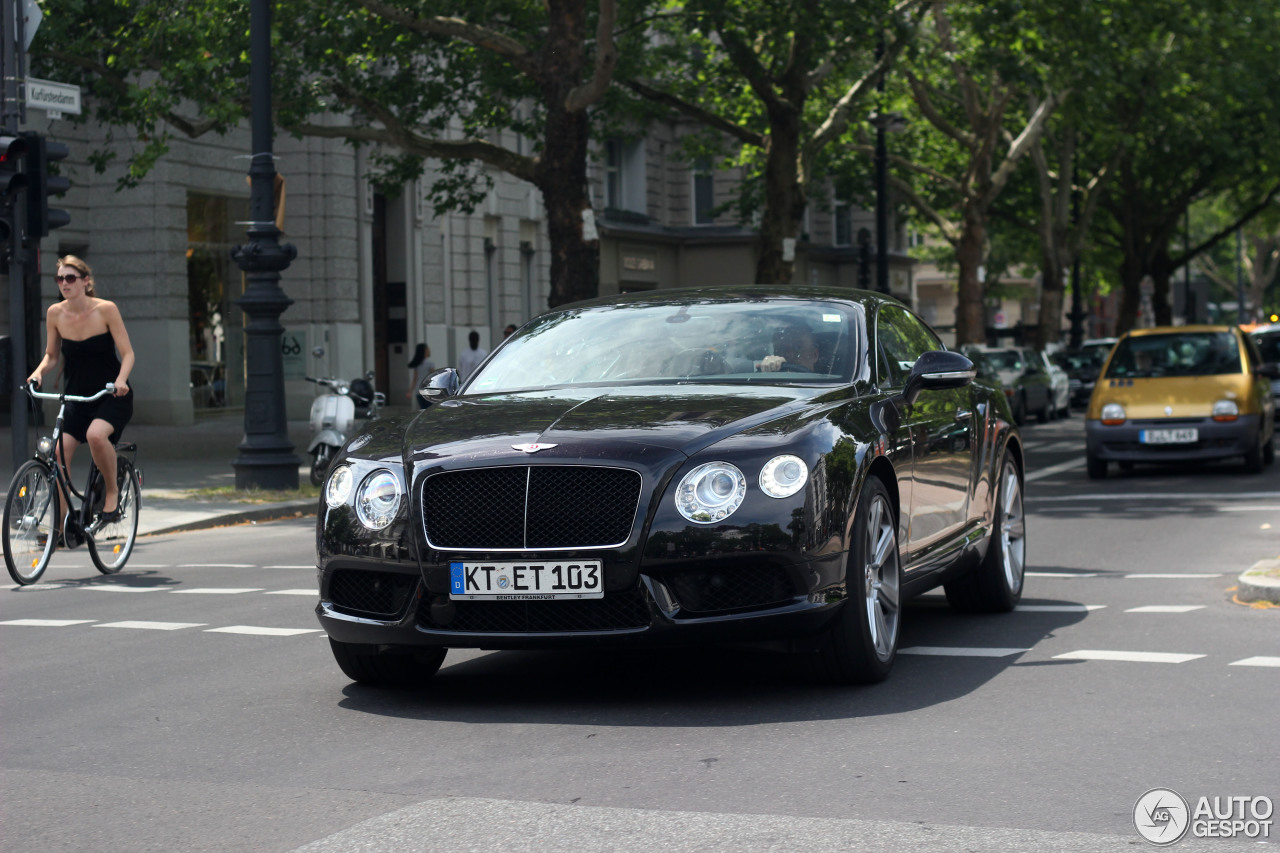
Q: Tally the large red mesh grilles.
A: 0